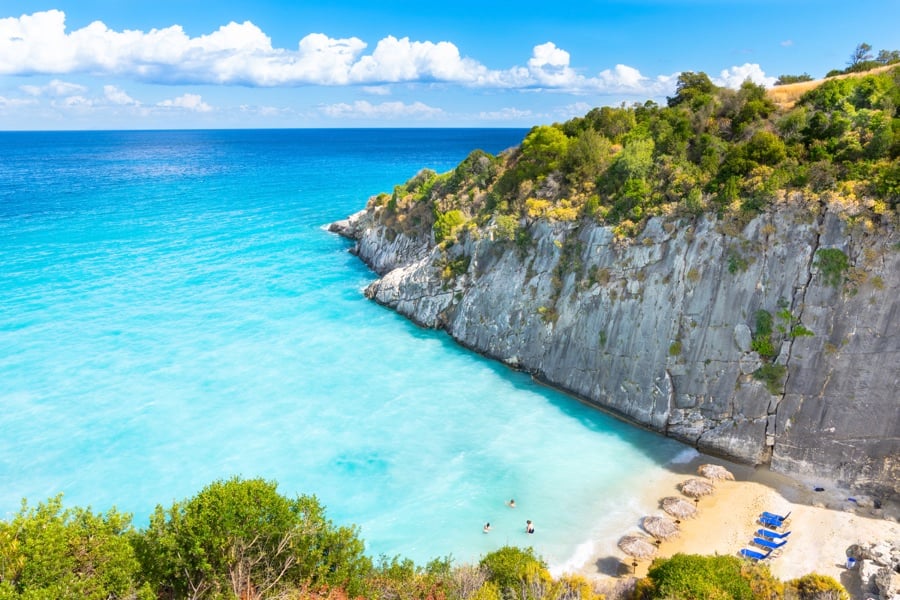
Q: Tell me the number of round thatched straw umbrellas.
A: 5